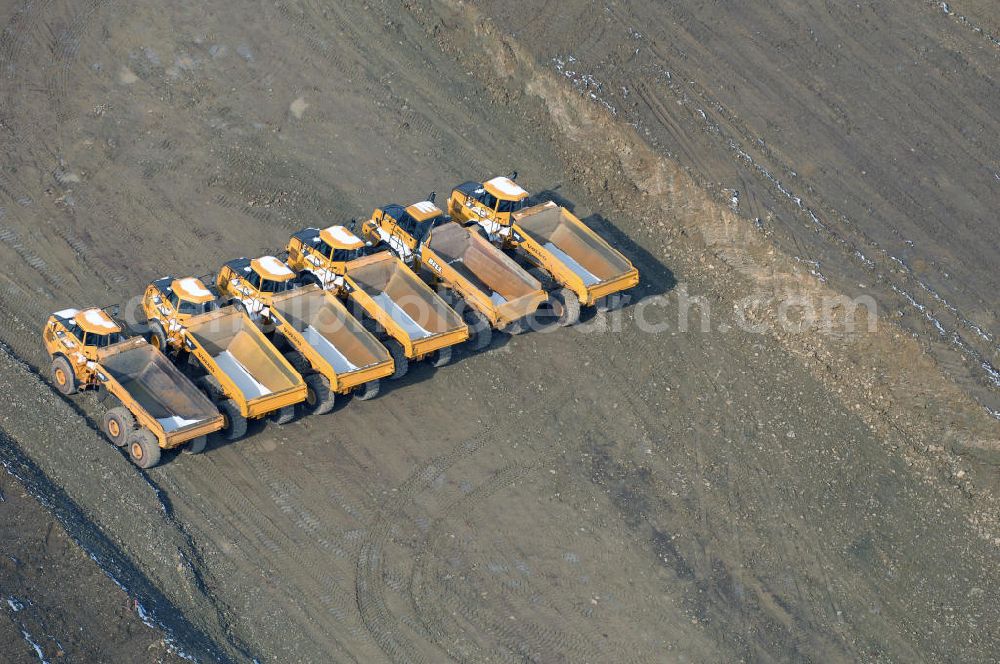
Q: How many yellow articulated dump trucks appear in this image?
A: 6